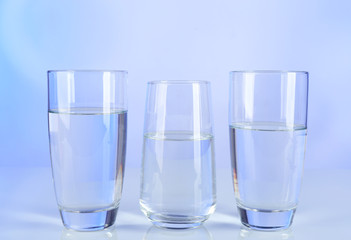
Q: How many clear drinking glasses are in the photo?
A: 3